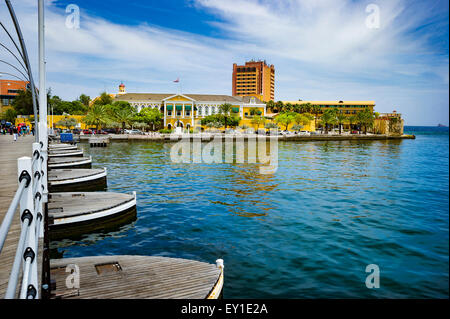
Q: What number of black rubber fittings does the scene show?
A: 12